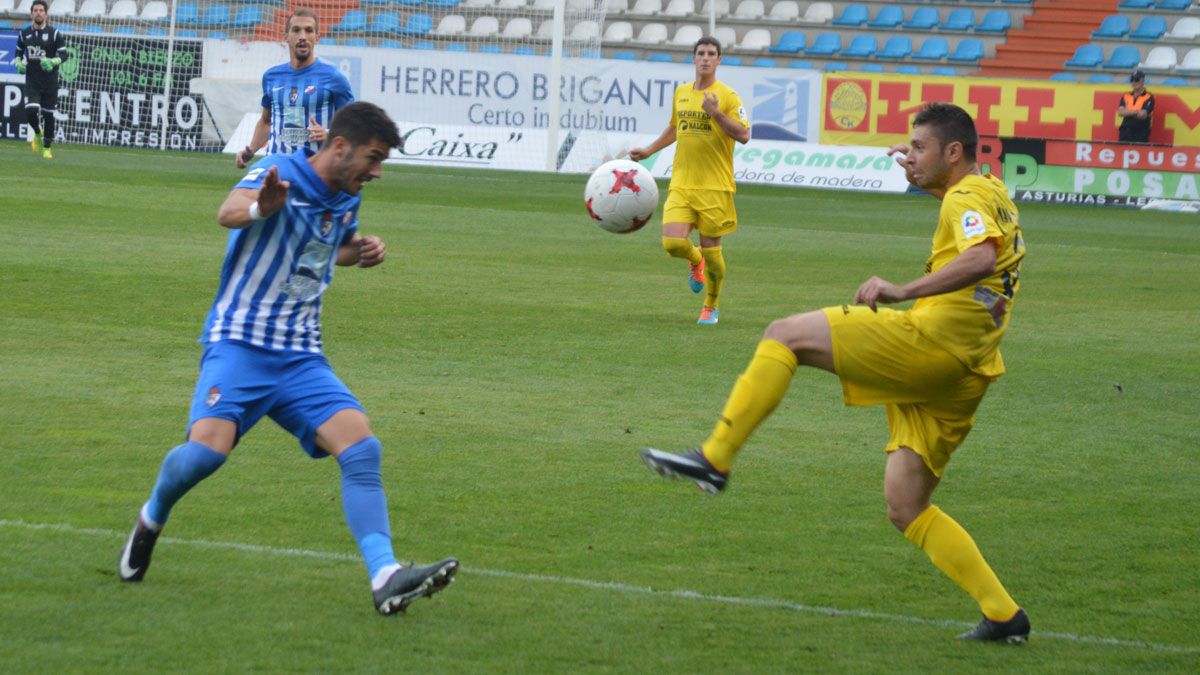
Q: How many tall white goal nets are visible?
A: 1